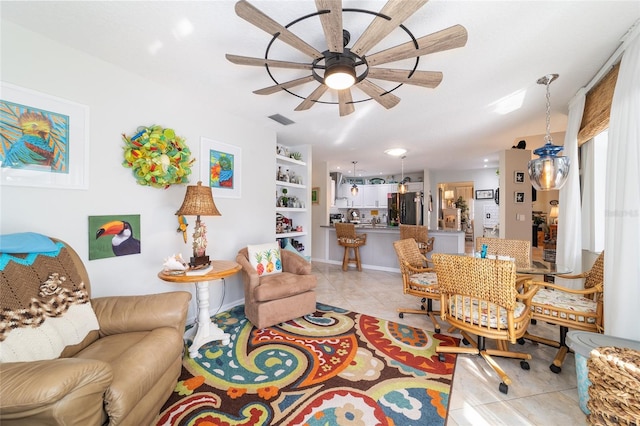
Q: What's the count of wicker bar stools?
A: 2